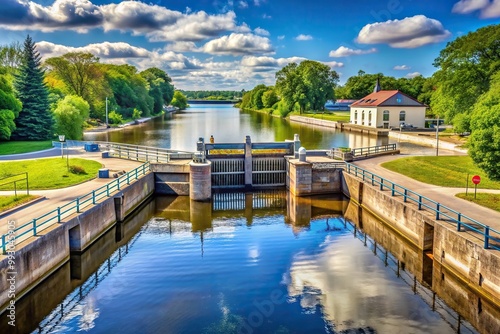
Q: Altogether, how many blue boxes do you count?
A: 3